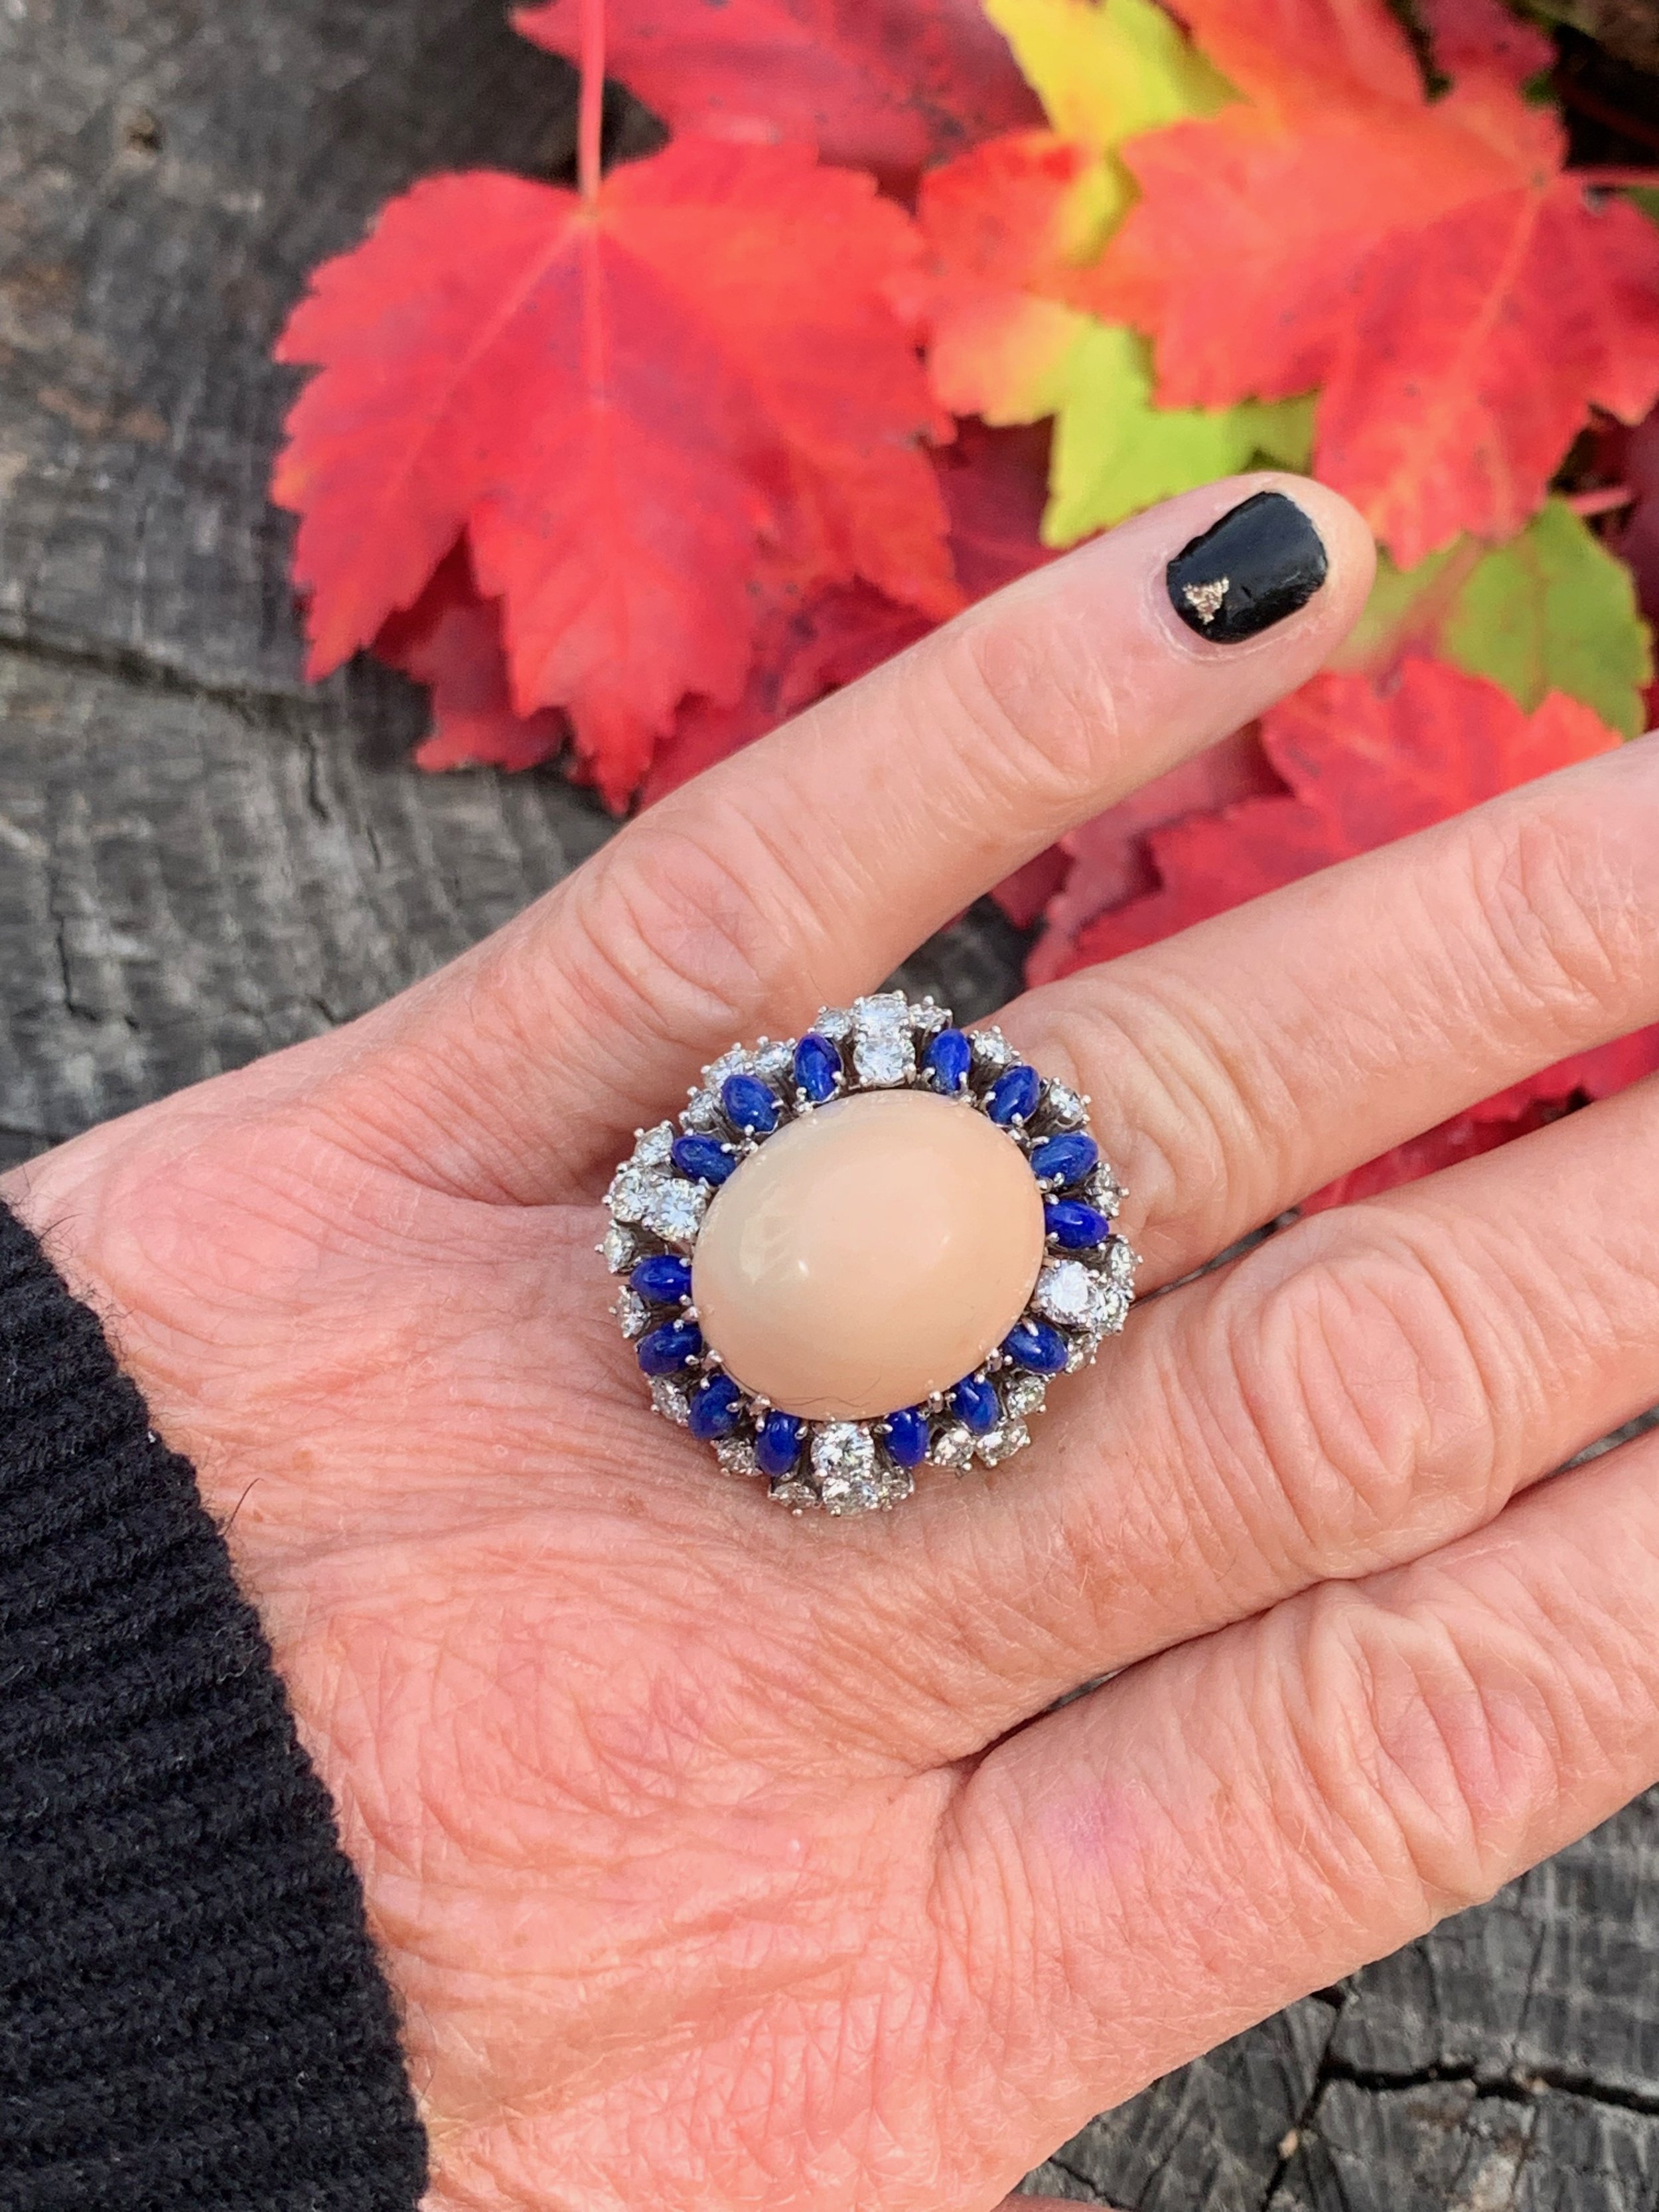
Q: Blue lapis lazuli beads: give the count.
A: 14